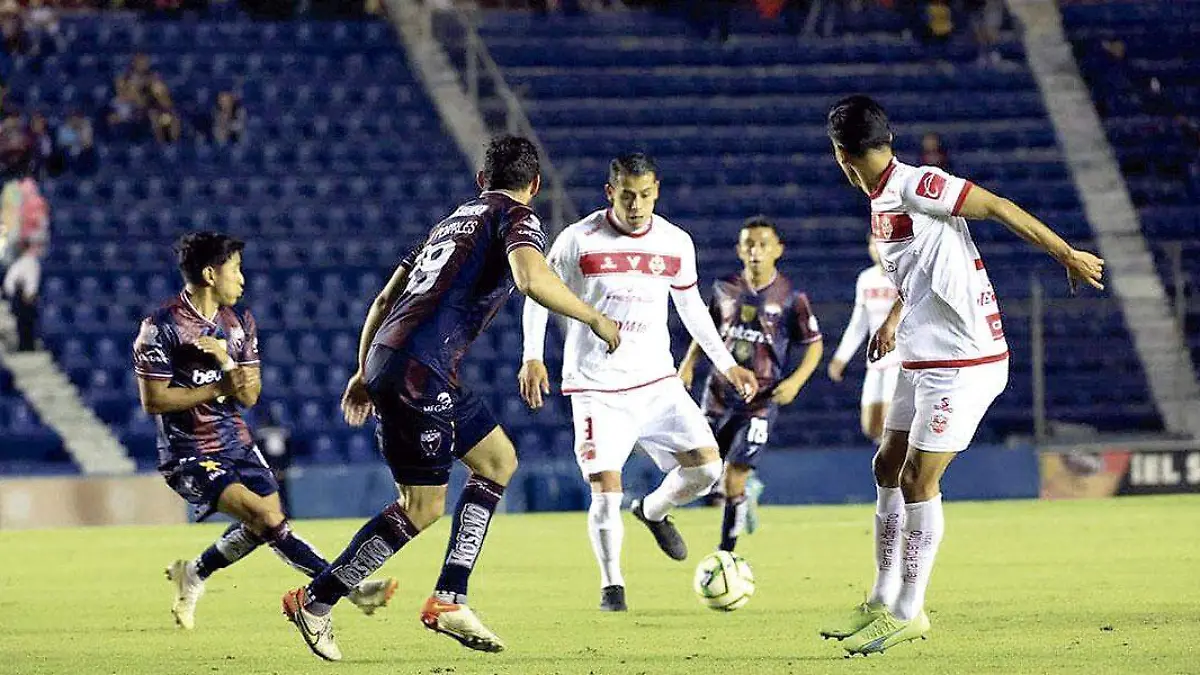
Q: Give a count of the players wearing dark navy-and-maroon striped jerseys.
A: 3